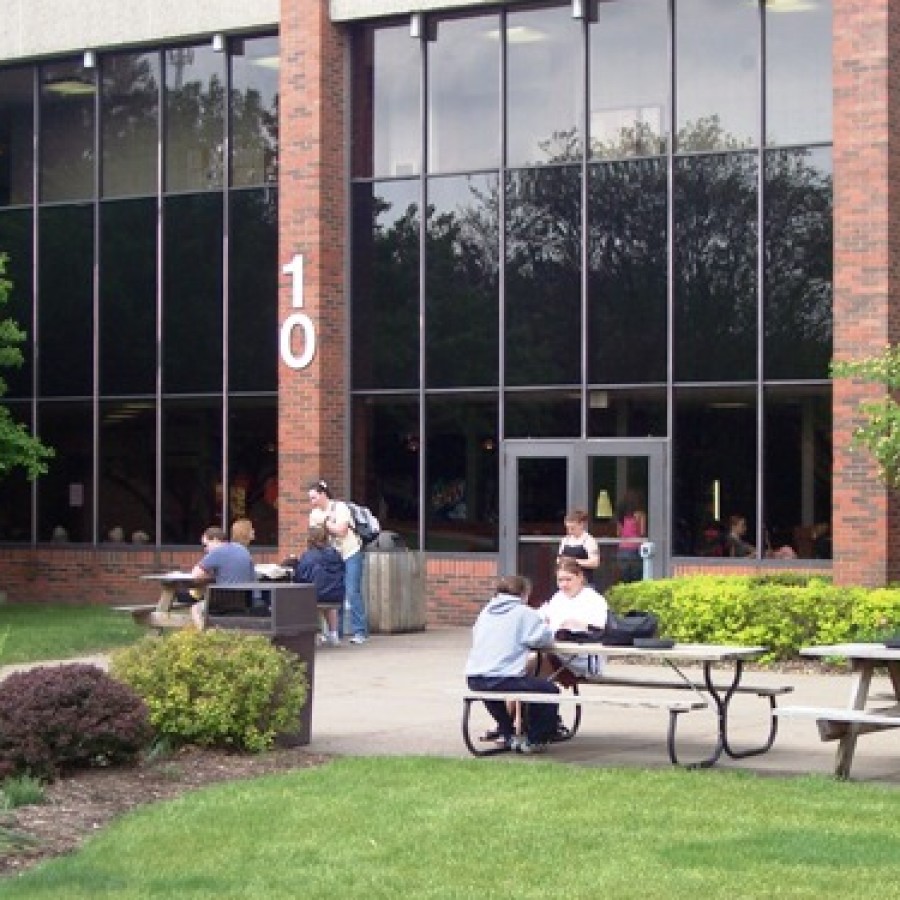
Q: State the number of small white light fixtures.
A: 4